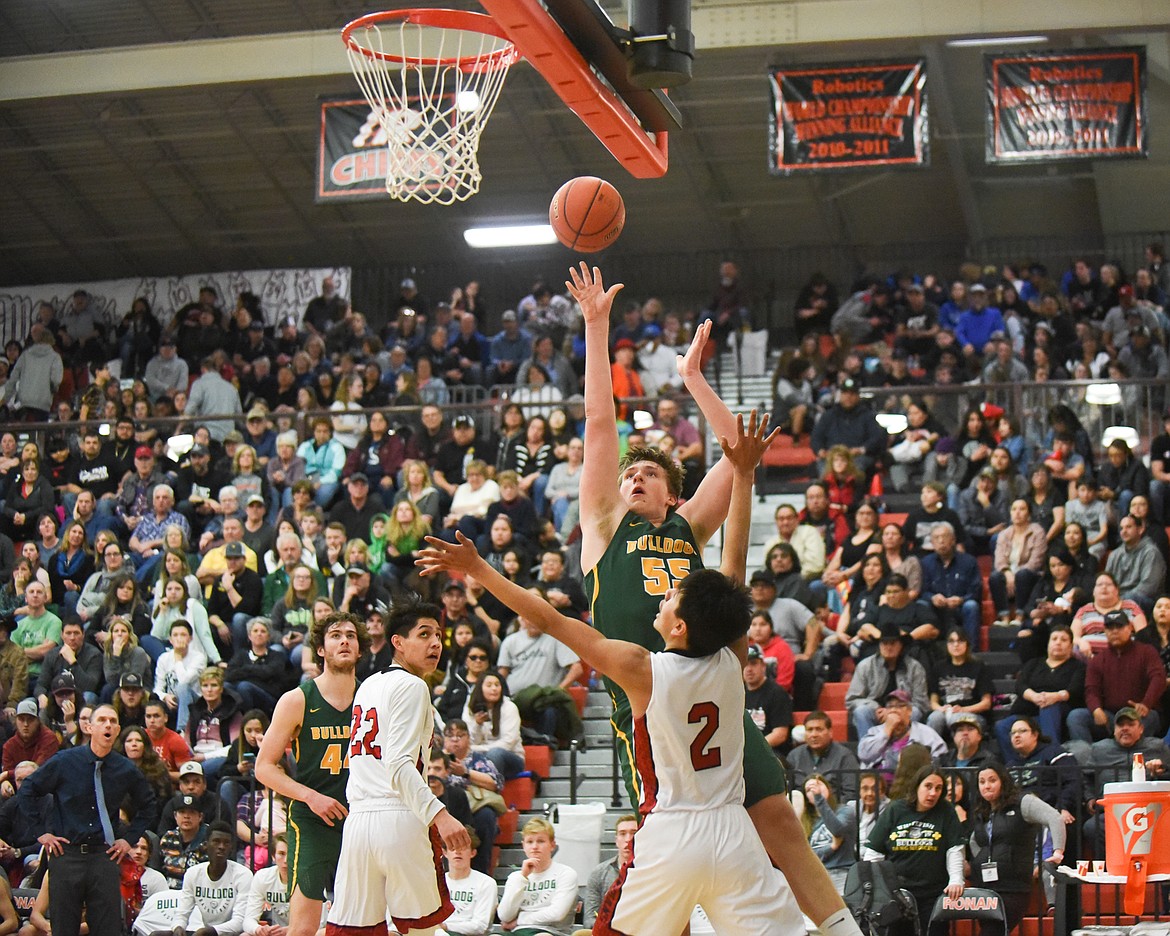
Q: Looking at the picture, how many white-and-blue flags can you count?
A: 0